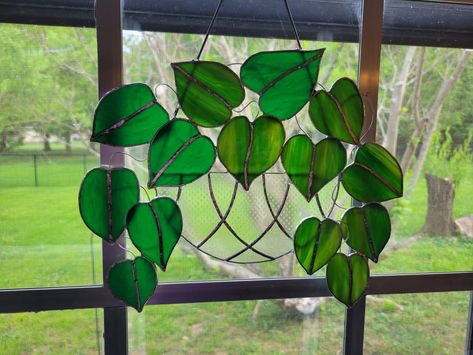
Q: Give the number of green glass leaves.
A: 14